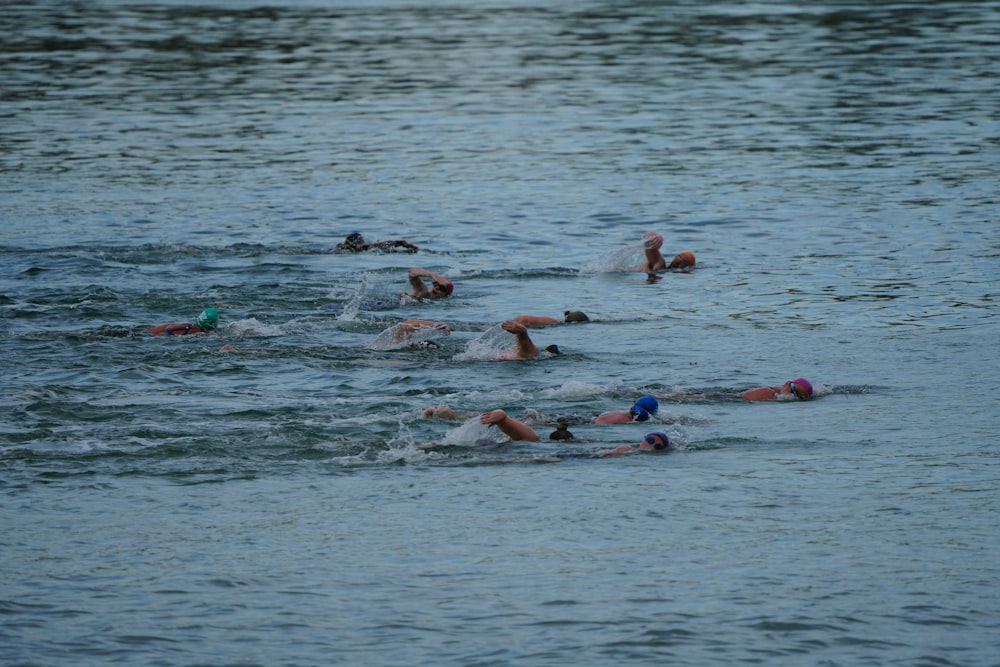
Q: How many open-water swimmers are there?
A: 11